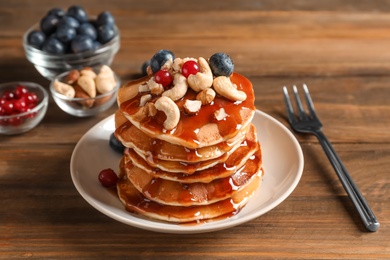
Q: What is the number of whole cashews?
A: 4